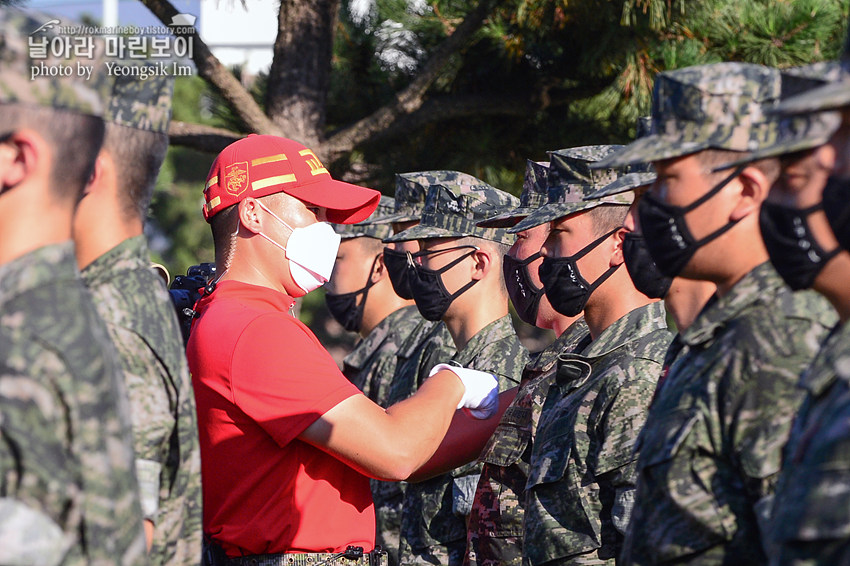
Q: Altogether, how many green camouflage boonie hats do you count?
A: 11